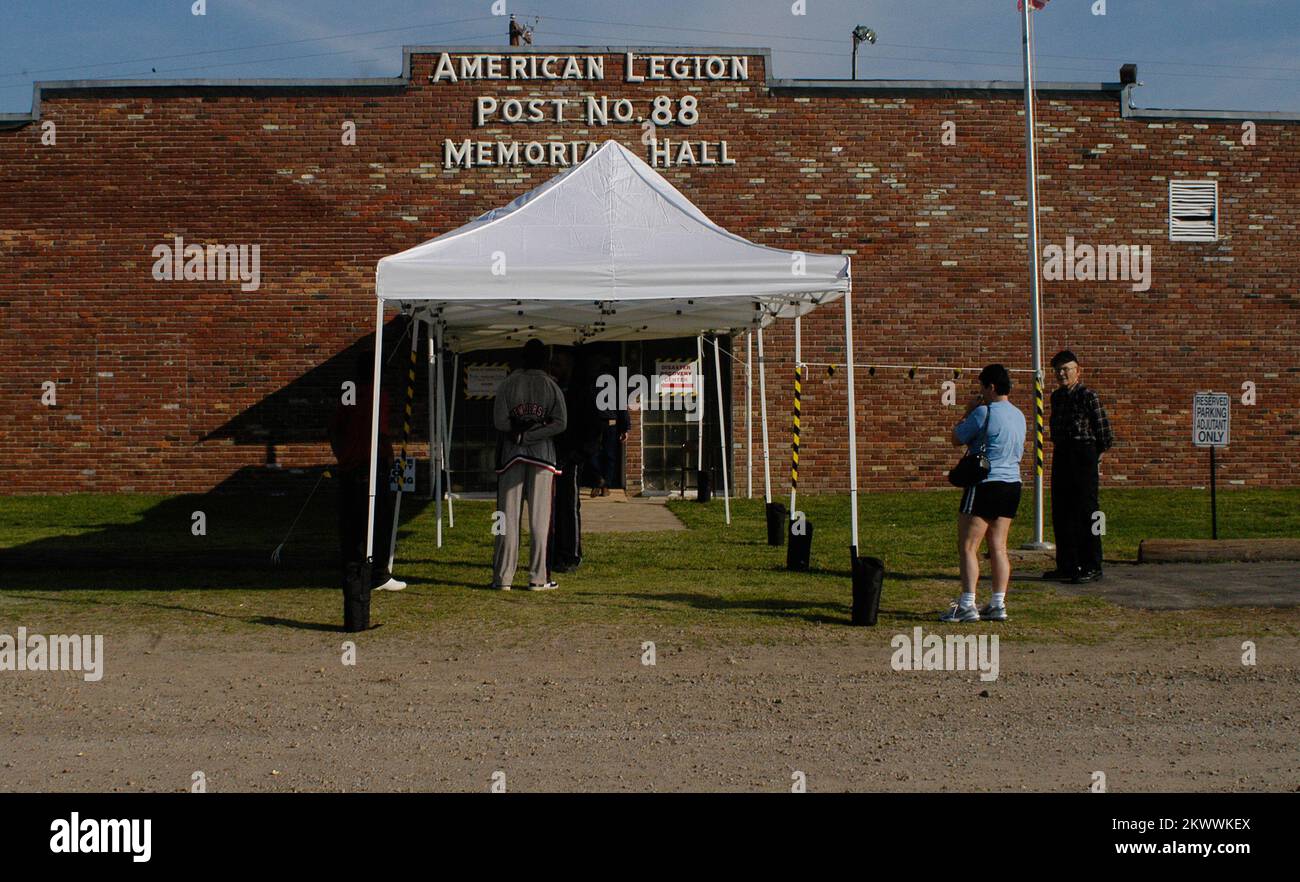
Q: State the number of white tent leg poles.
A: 12